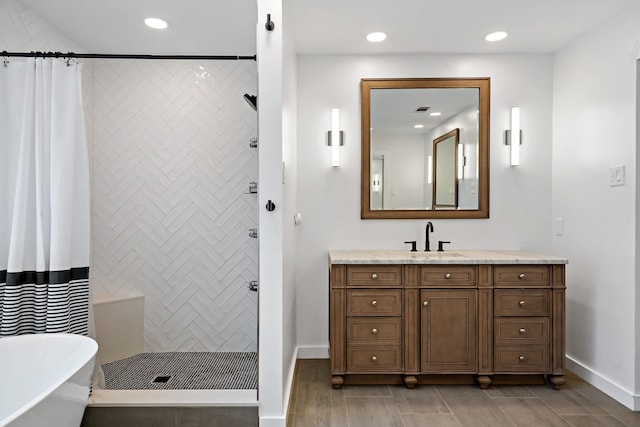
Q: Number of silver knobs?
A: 10